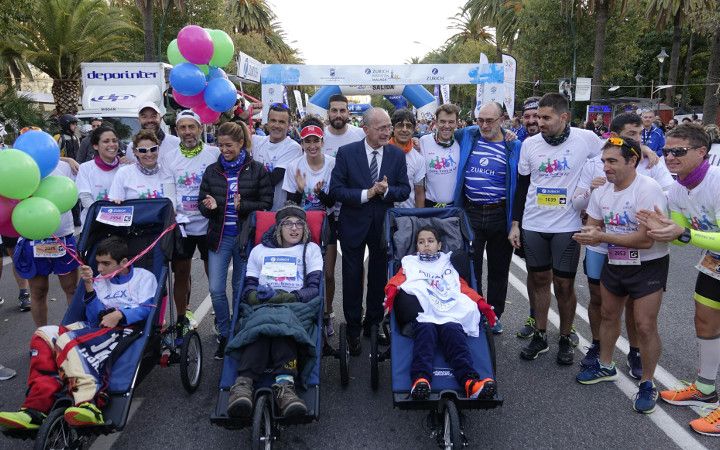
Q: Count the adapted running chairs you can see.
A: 3